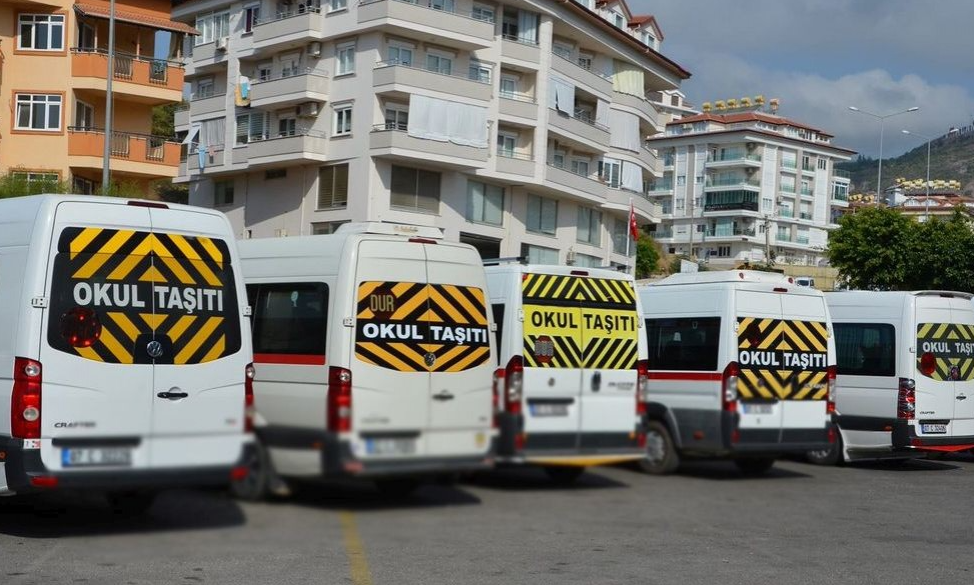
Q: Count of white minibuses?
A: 5